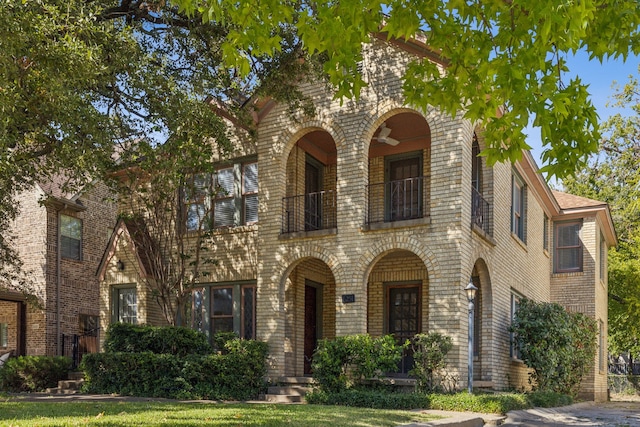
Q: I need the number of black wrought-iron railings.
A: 3